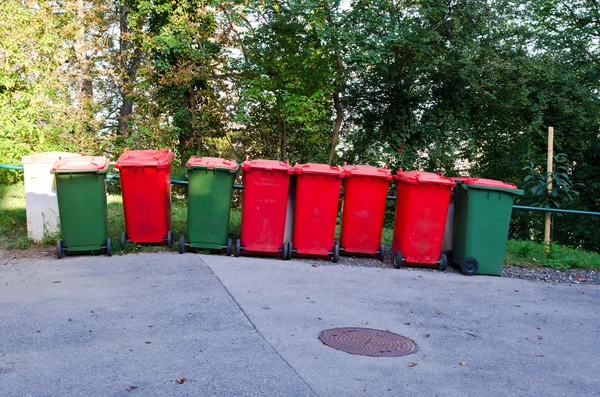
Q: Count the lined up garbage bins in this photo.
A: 8